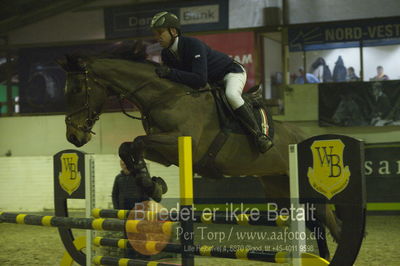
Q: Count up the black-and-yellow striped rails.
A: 4